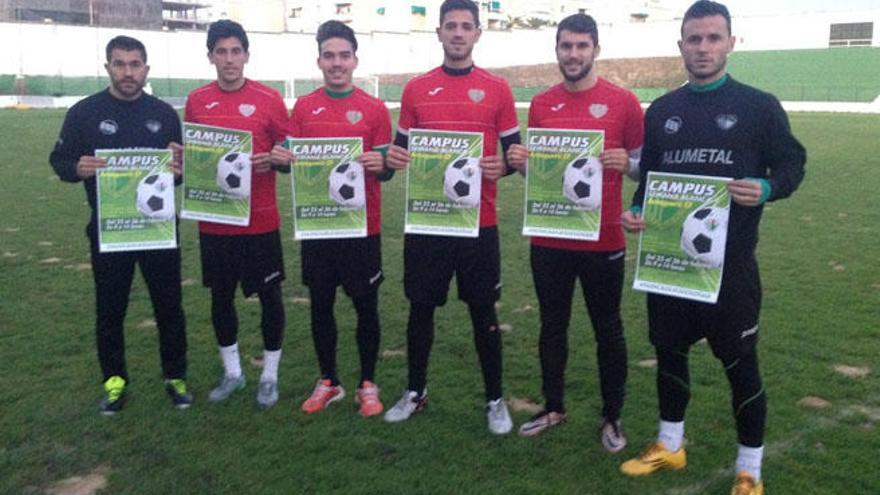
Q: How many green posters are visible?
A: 6